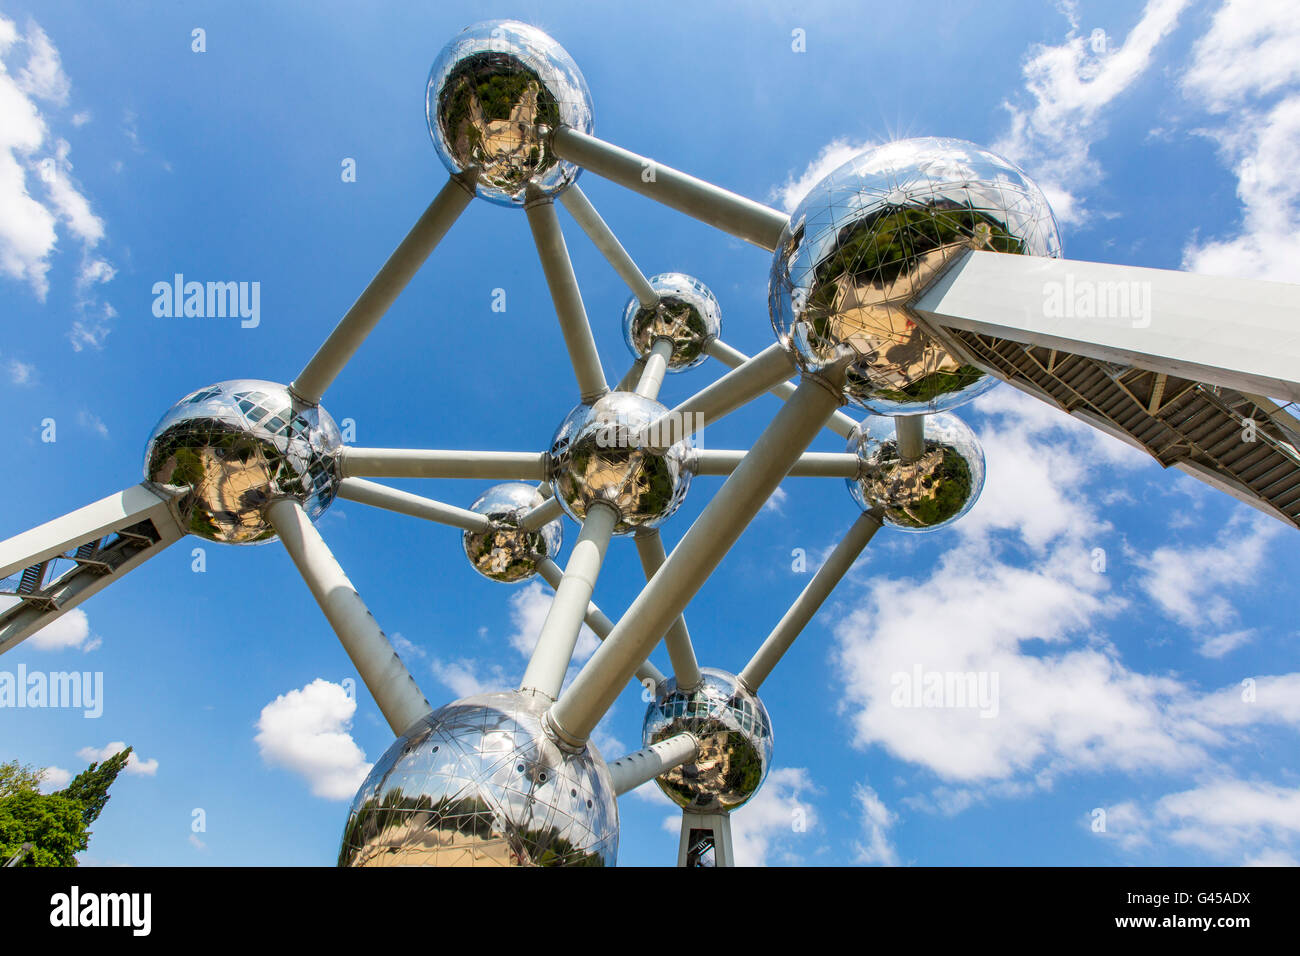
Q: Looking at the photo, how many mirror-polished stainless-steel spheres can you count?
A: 9